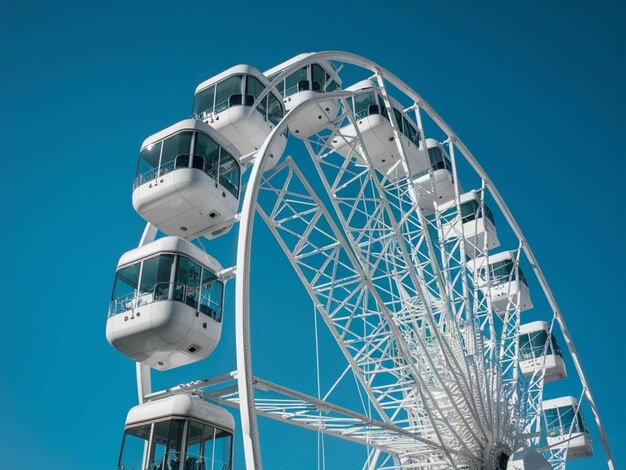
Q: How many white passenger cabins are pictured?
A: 11